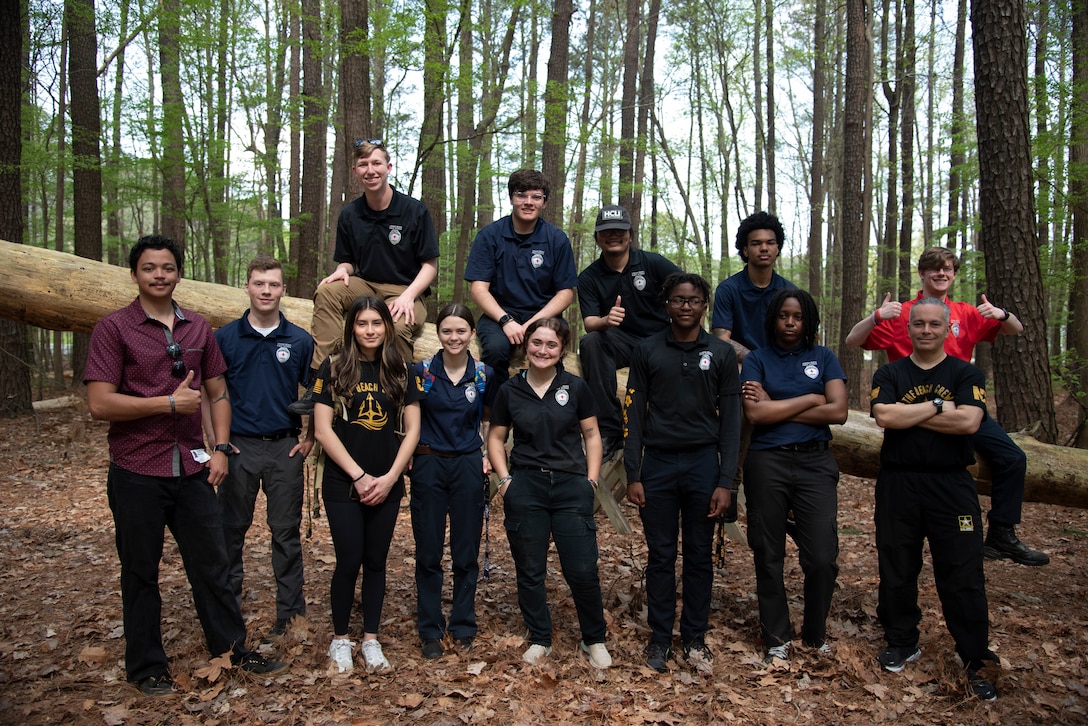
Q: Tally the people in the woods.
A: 13